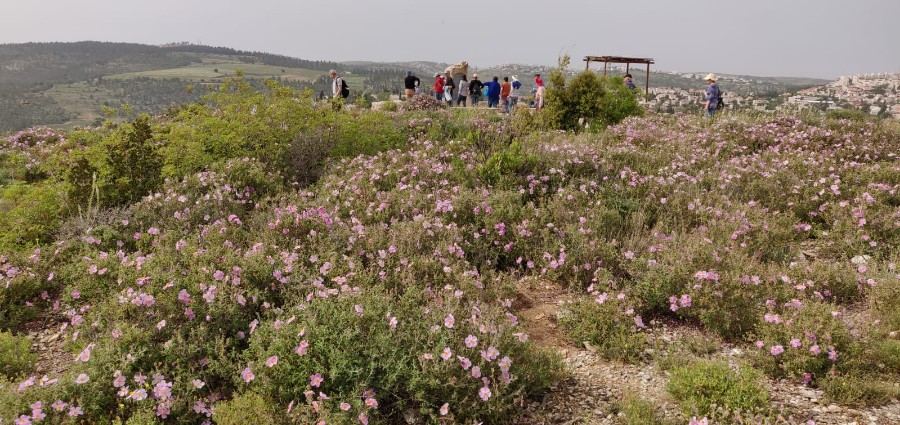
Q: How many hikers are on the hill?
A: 12